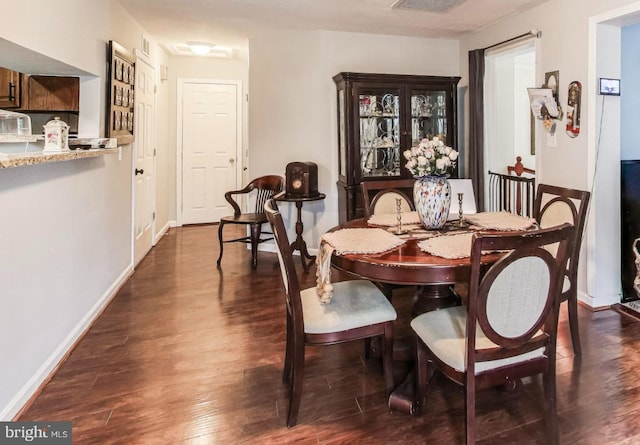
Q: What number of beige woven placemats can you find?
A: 4